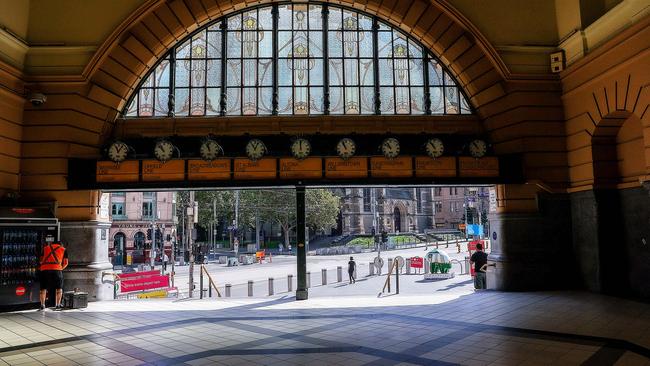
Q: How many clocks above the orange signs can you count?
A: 9